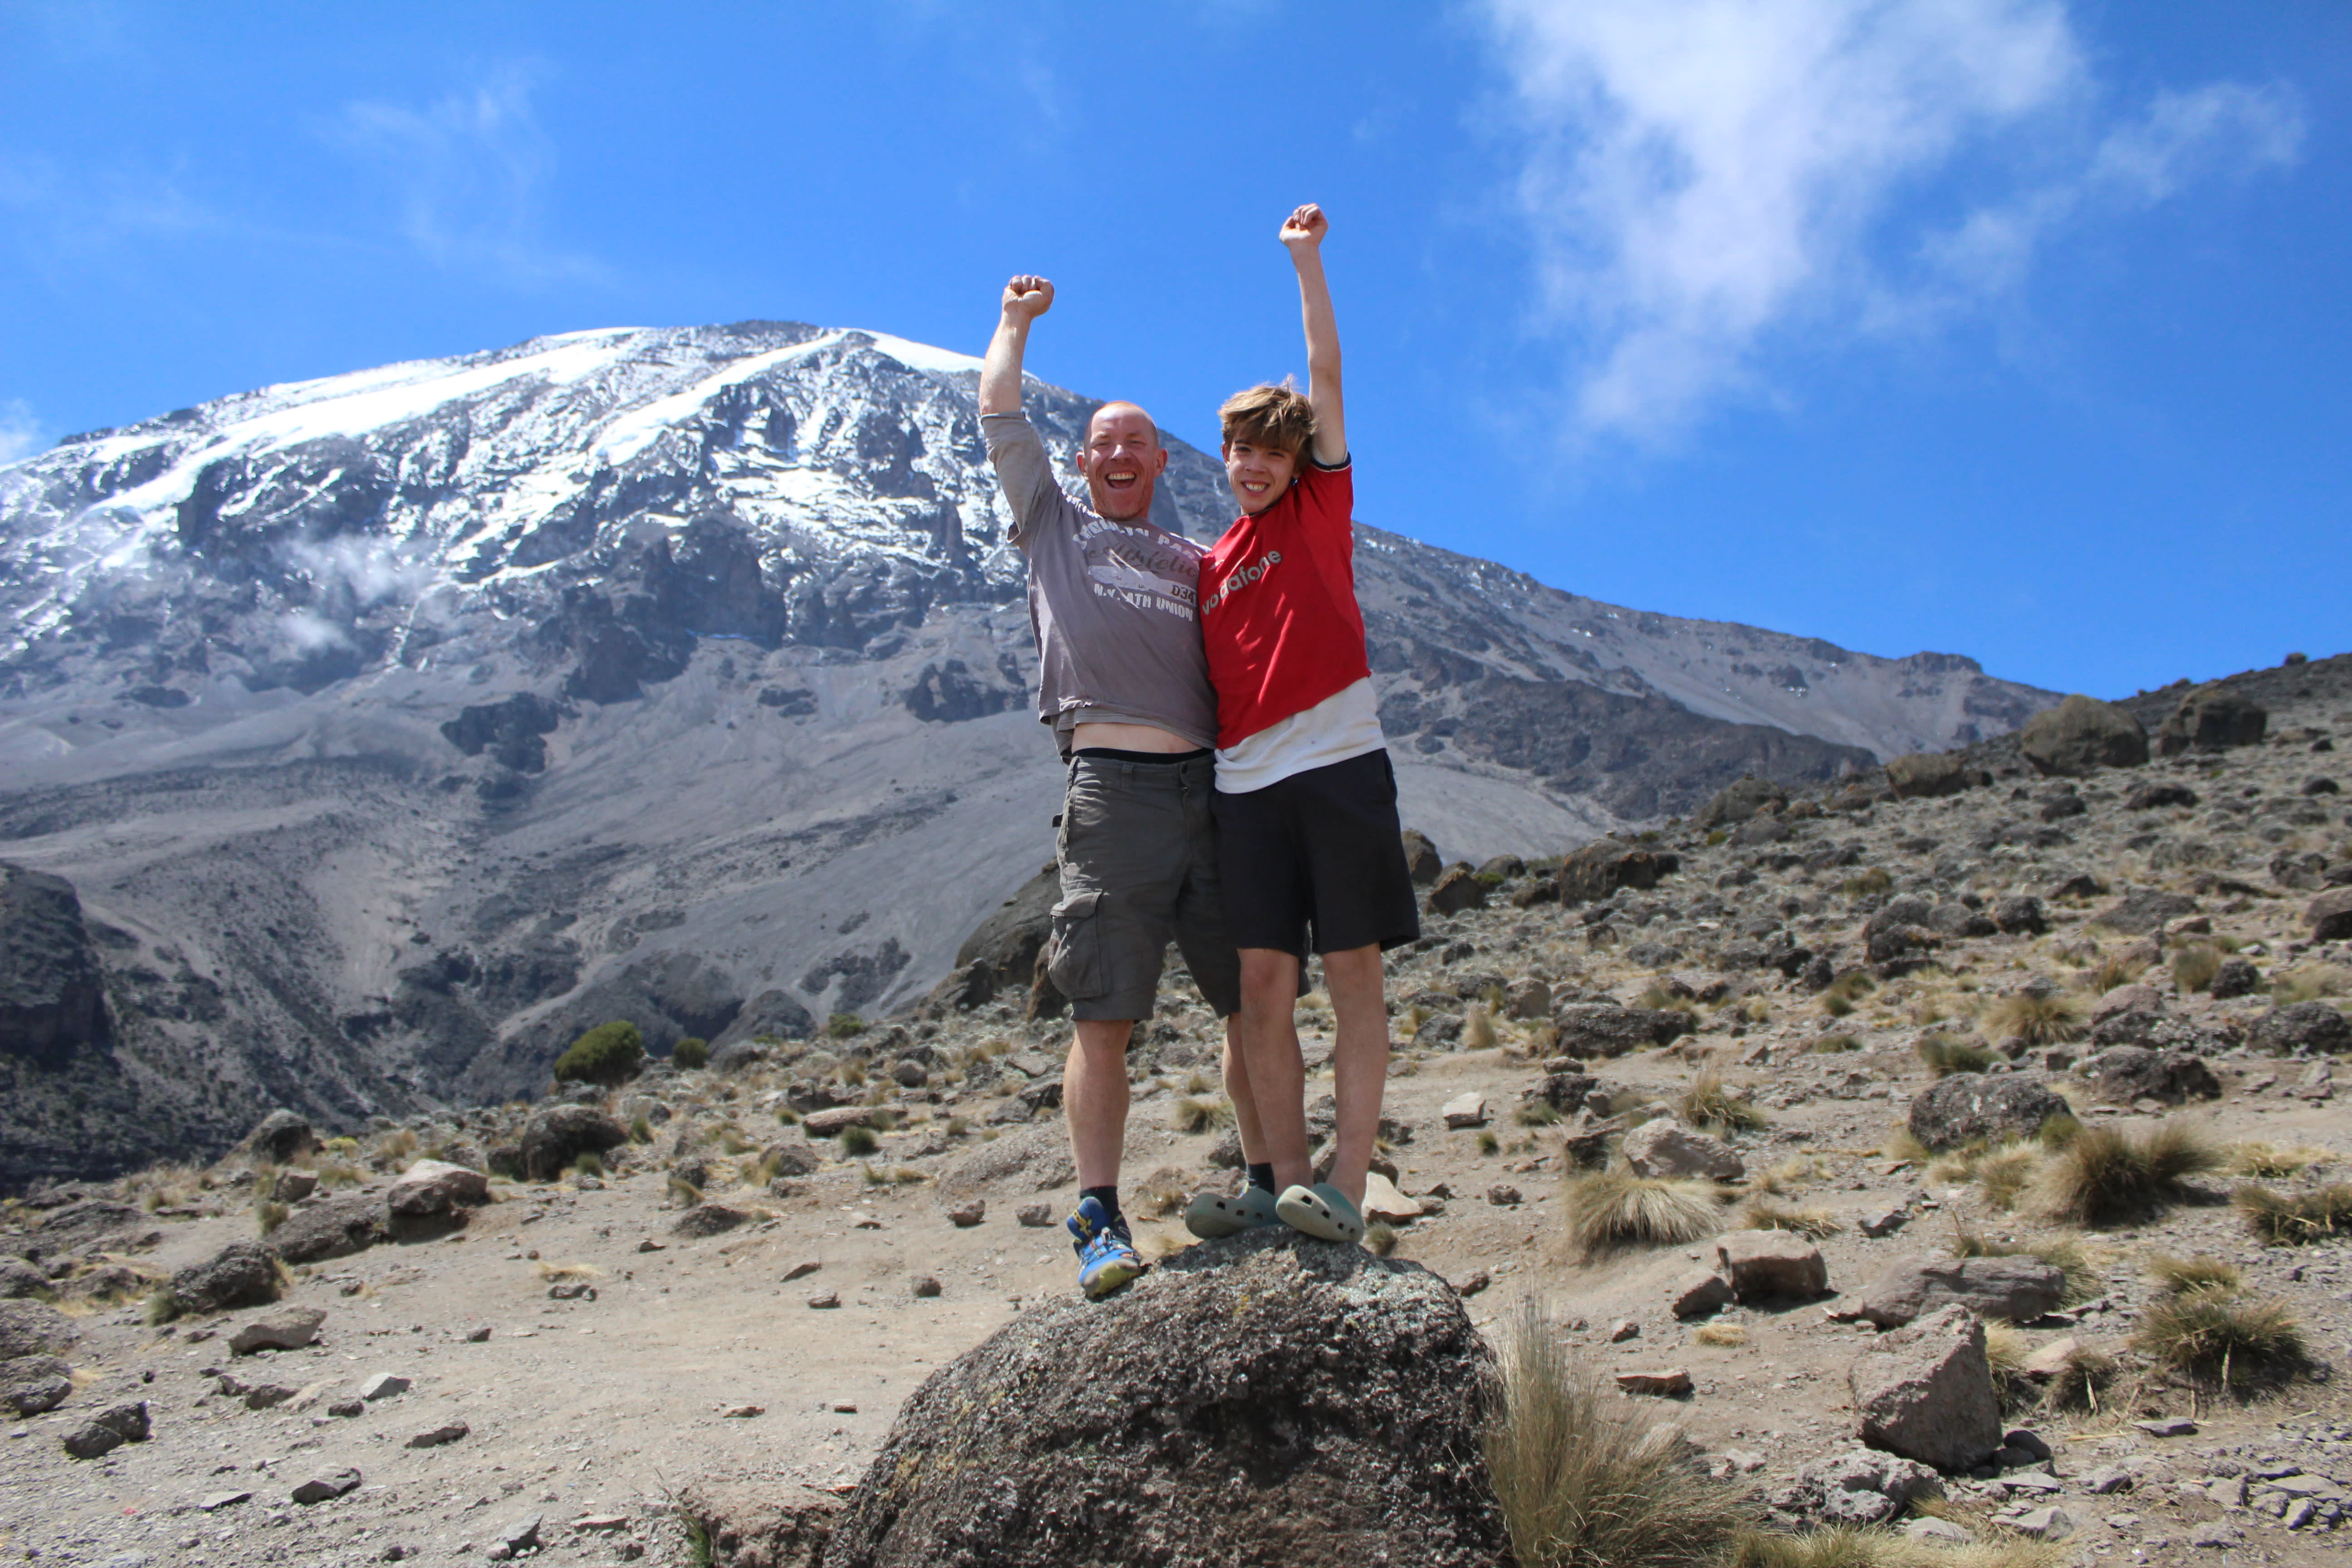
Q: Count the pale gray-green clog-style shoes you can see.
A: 2